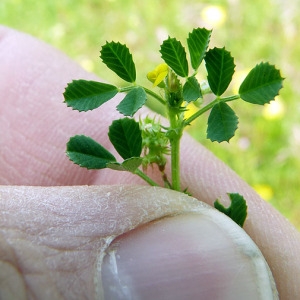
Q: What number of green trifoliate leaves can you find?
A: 4